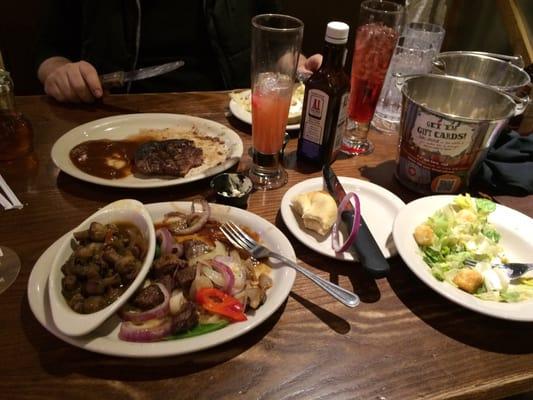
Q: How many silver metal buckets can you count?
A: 2